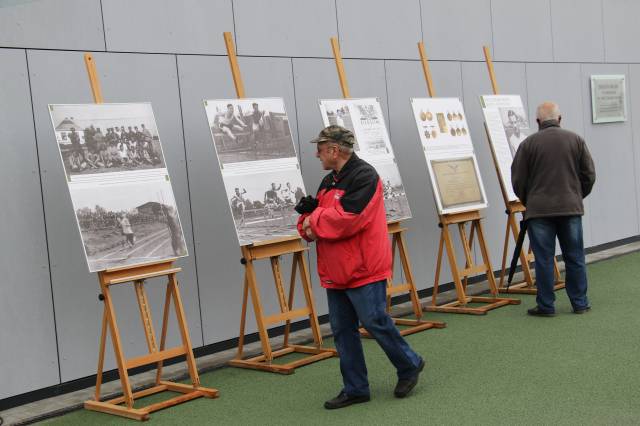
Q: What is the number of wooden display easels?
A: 5